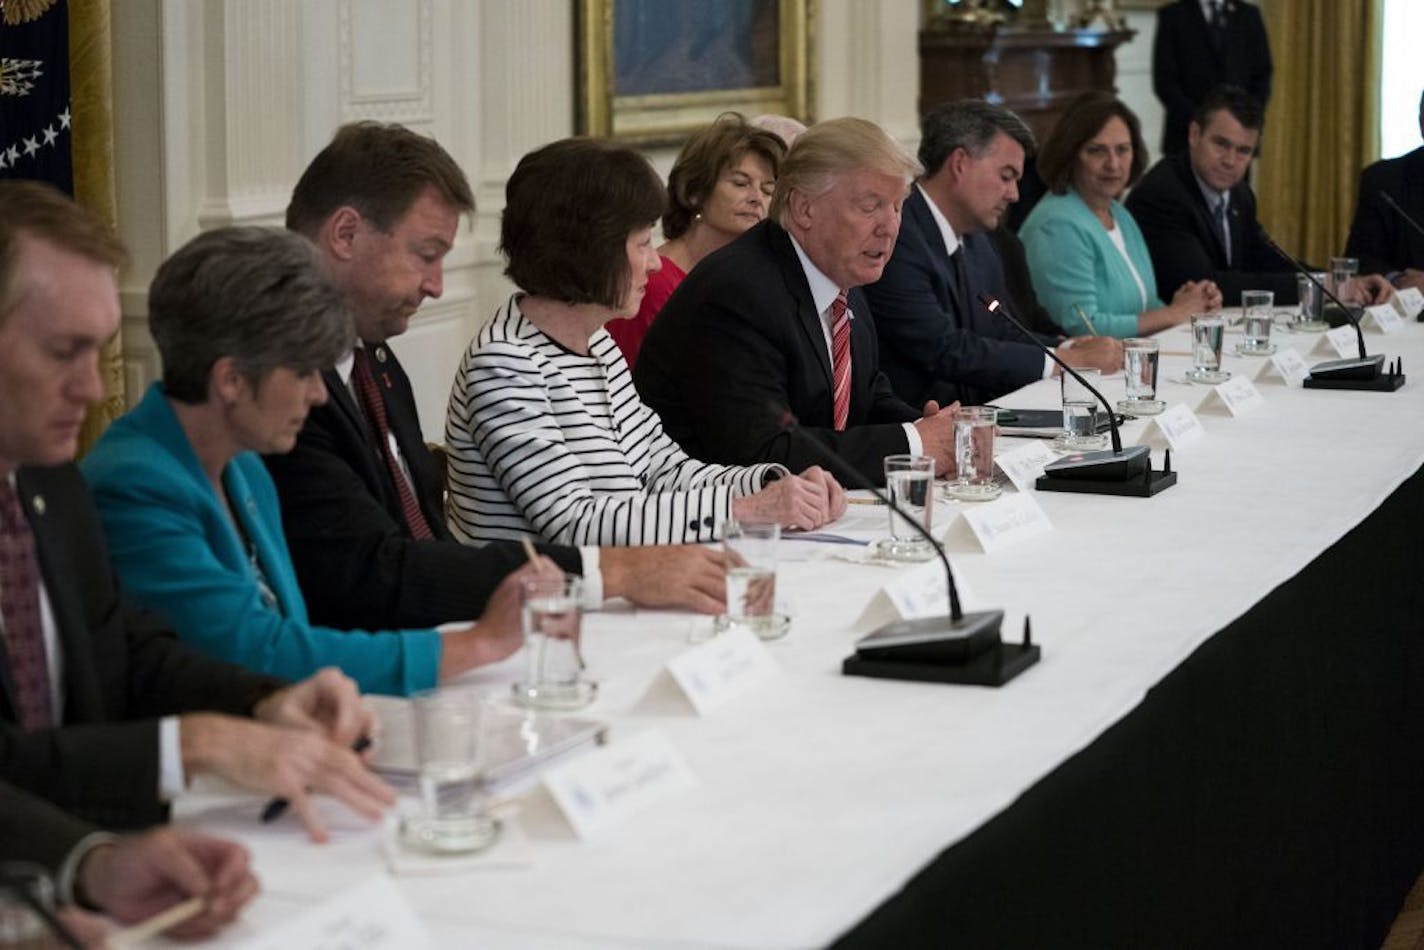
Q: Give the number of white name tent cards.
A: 12